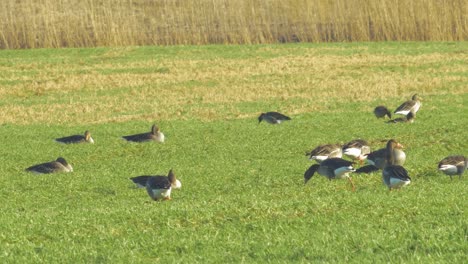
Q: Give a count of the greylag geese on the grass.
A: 15